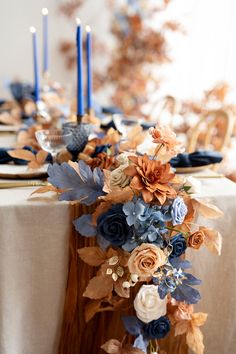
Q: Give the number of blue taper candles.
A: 4